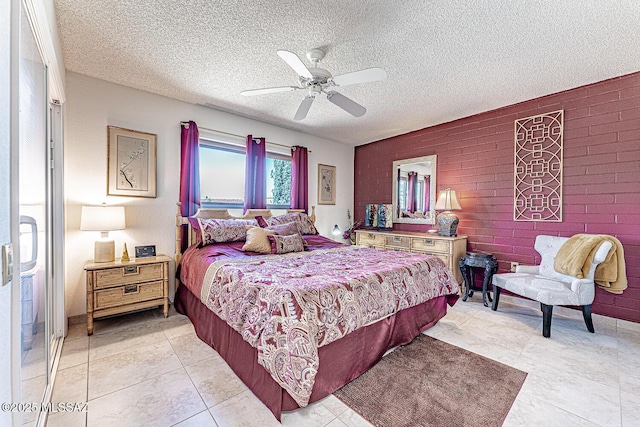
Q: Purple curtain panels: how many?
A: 3